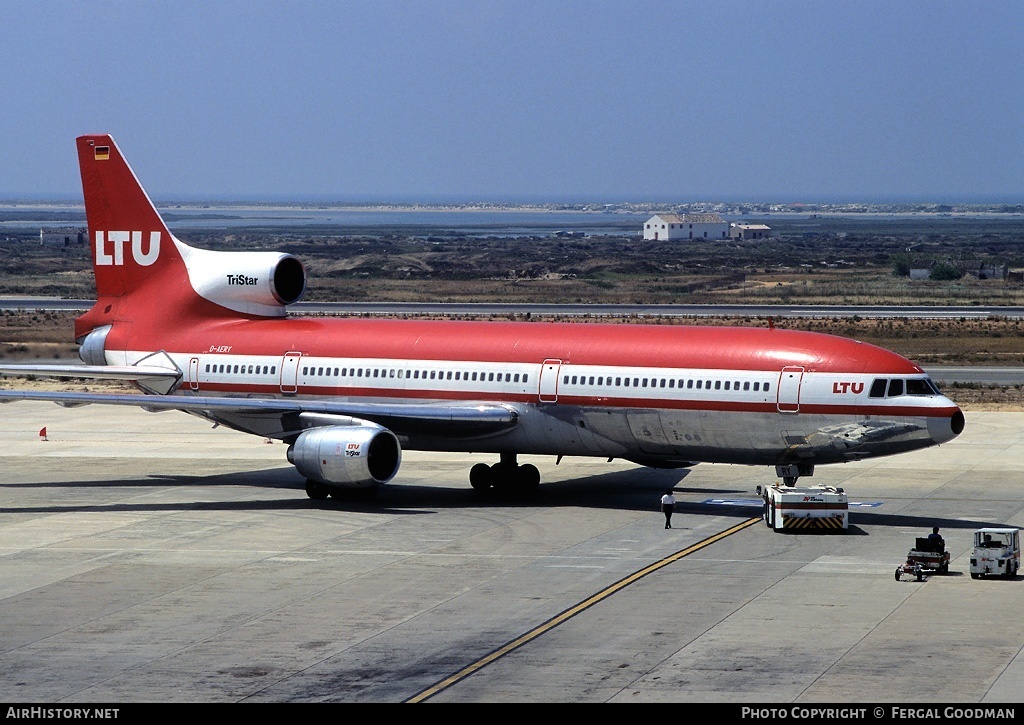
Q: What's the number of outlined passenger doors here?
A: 4